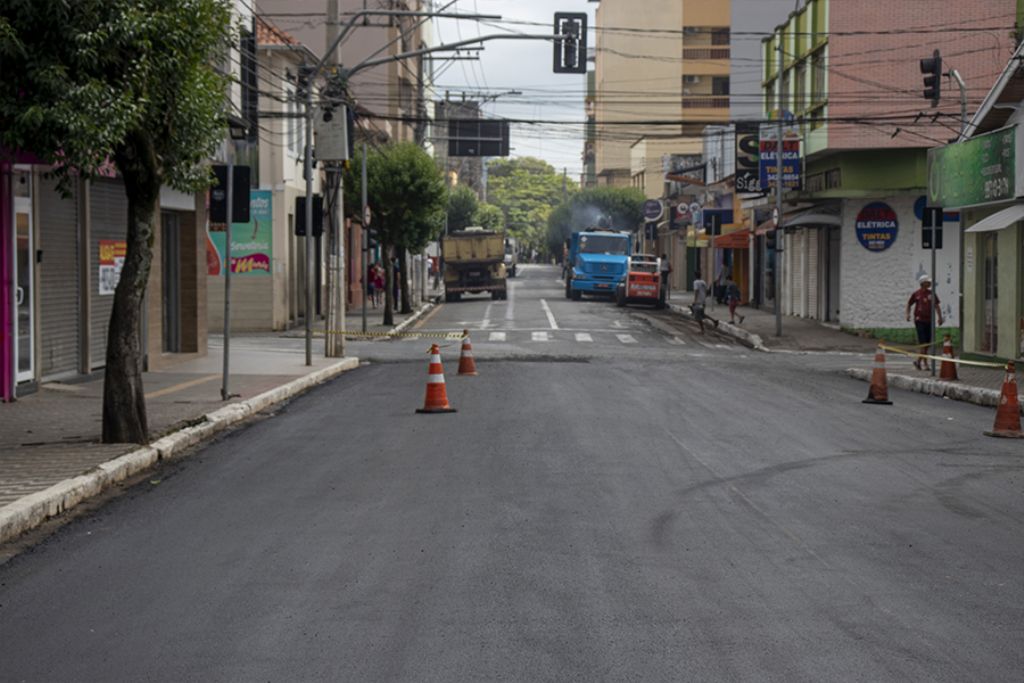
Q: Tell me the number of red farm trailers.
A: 0